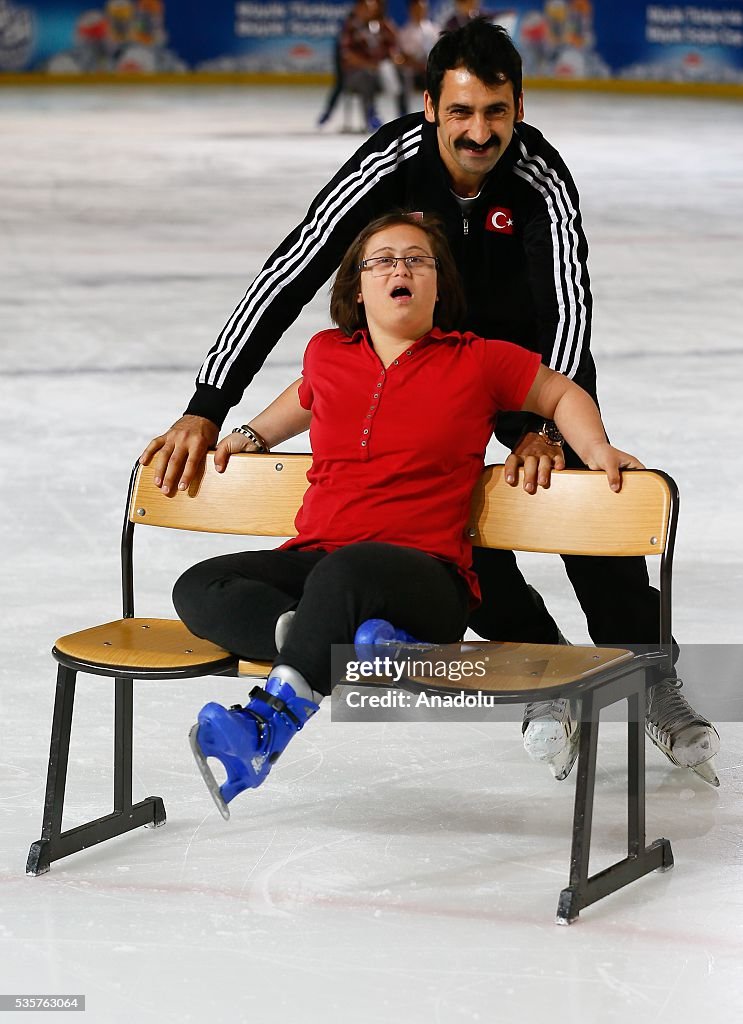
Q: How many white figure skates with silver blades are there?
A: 2